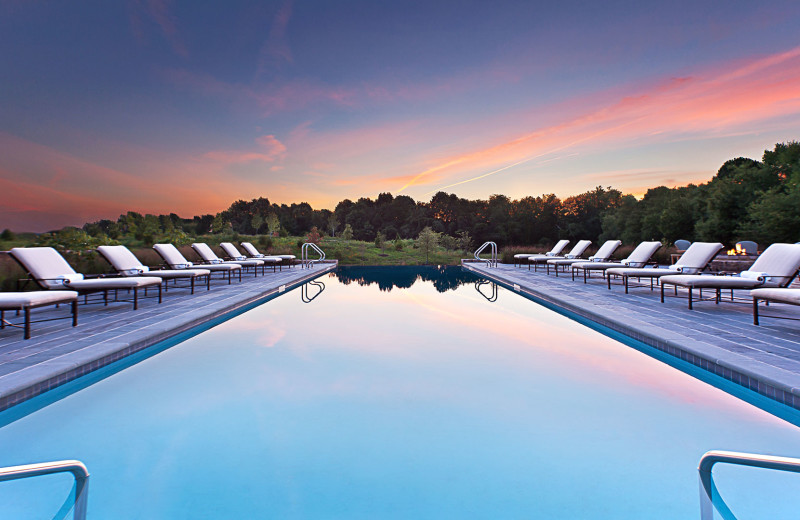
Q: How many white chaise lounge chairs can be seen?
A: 14